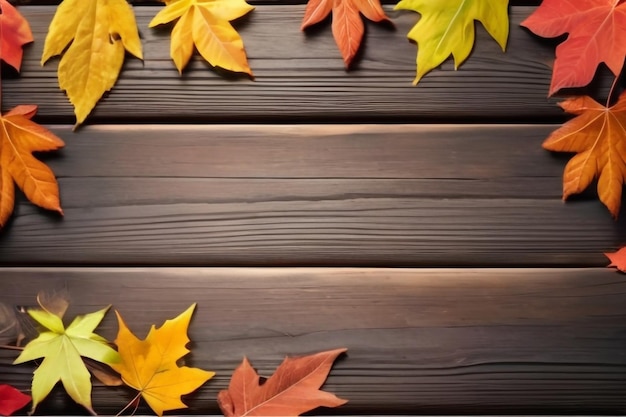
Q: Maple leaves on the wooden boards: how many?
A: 13